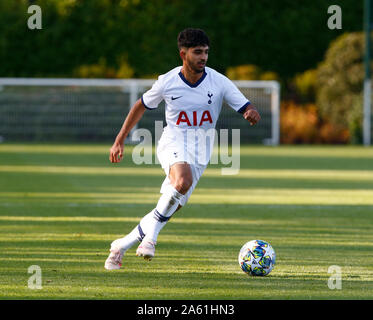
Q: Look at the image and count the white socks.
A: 2